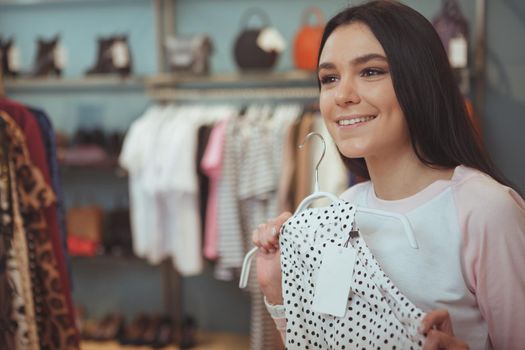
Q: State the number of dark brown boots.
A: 3